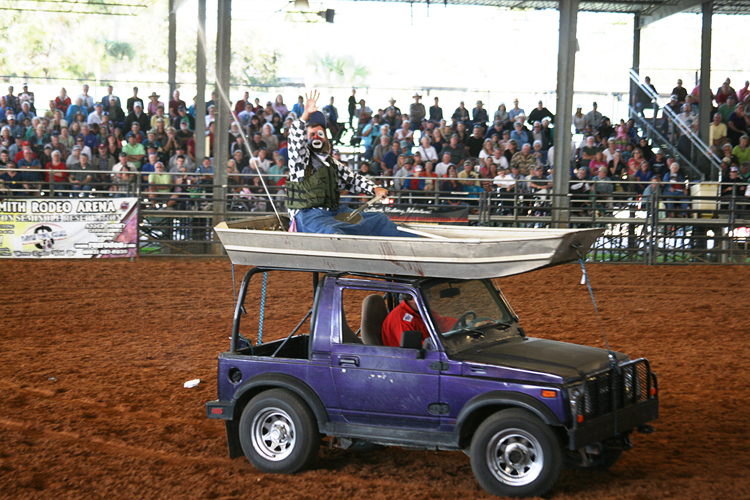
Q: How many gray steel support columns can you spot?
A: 6